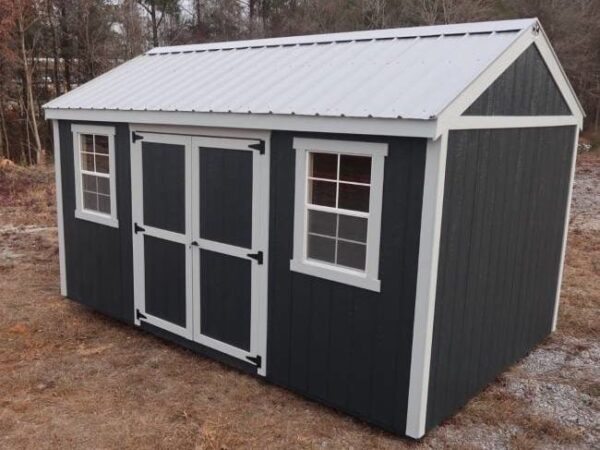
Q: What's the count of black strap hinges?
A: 6